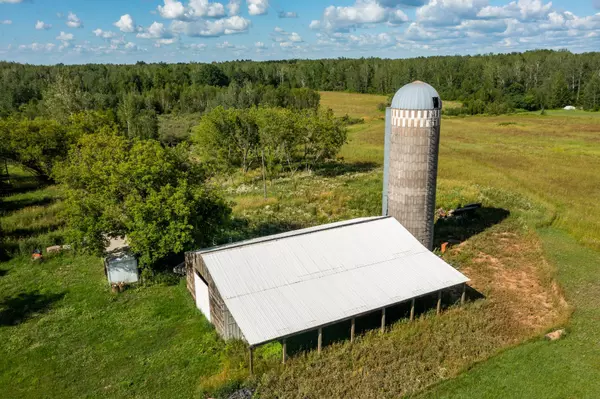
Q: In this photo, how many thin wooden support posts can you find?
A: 8